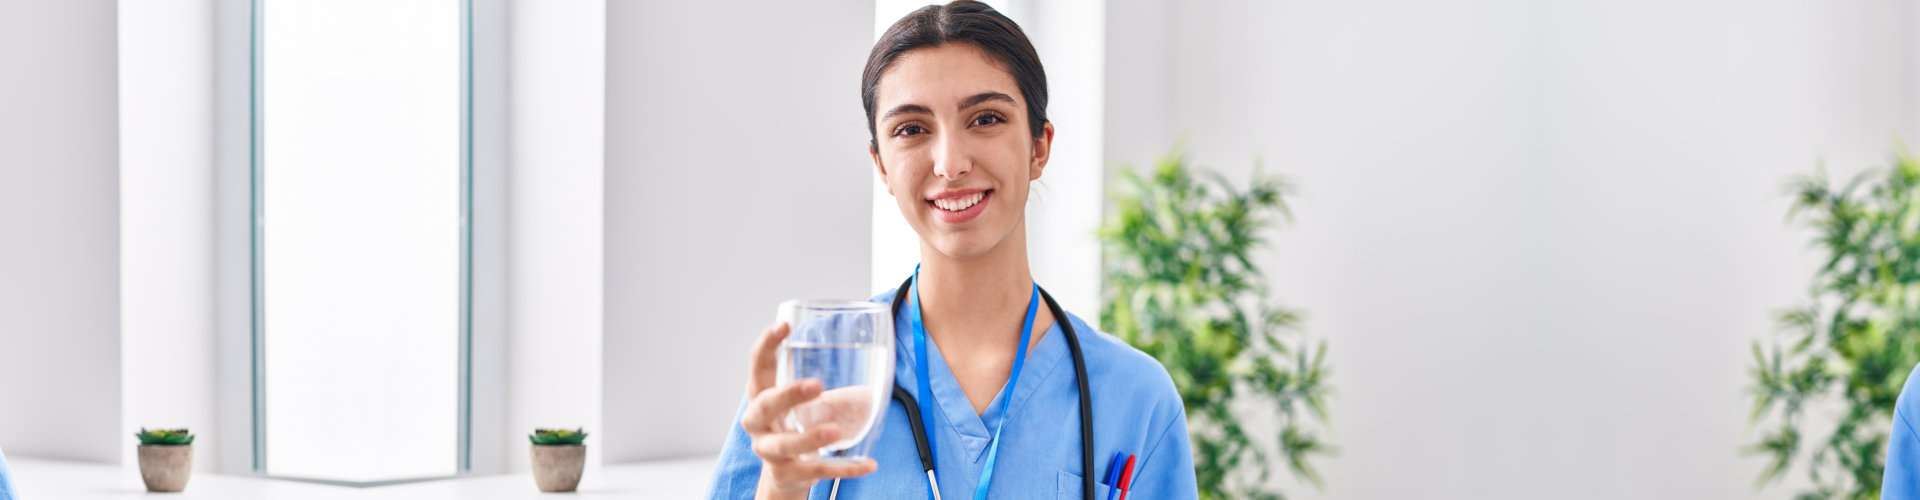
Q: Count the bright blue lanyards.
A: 1